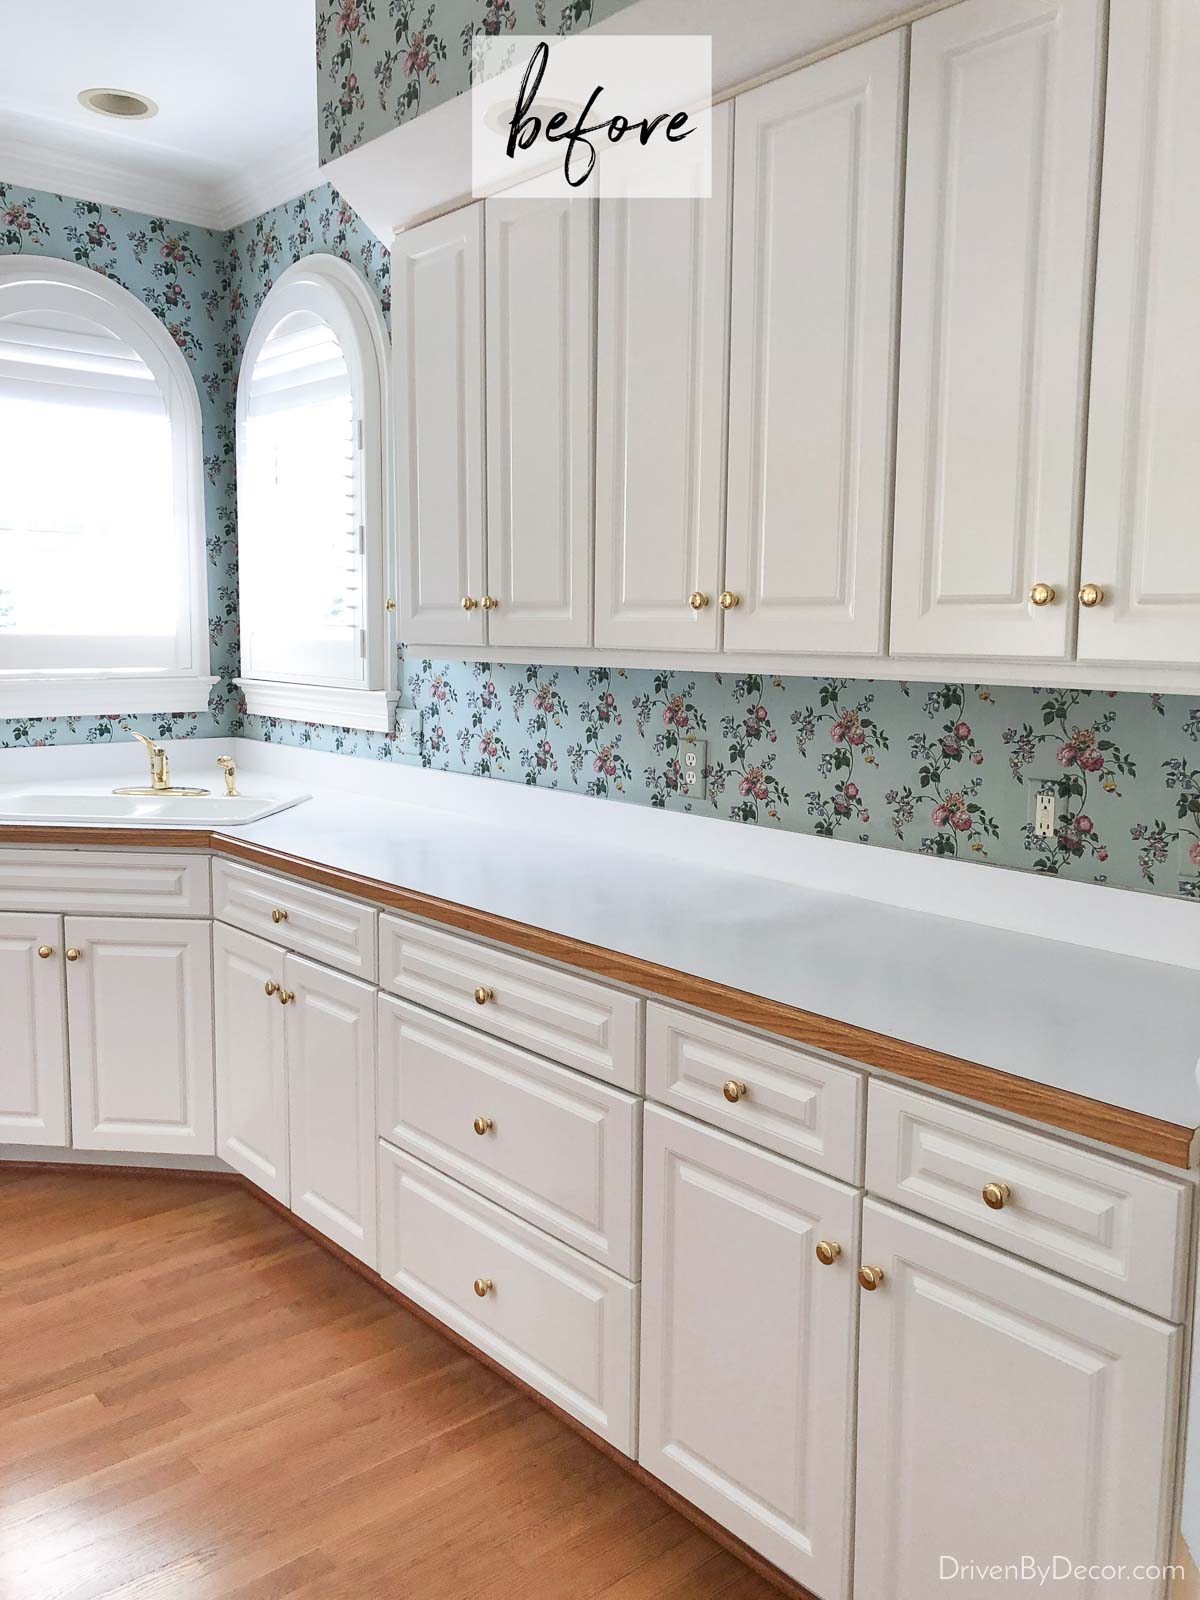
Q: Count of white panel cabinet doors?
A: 12